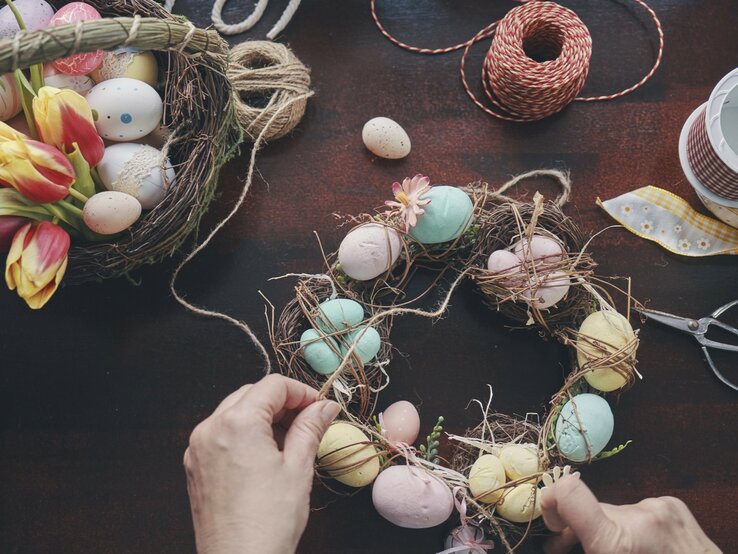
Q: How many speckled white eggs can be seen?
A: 2